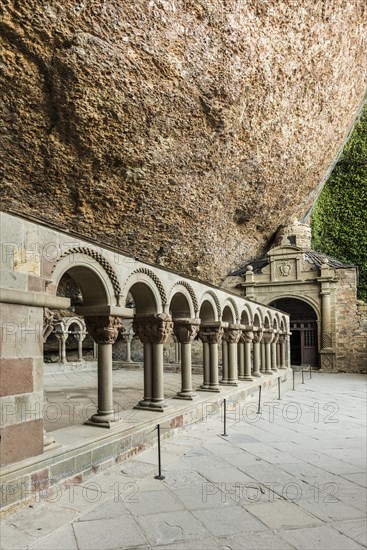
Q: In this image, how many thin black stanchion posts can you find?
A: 7